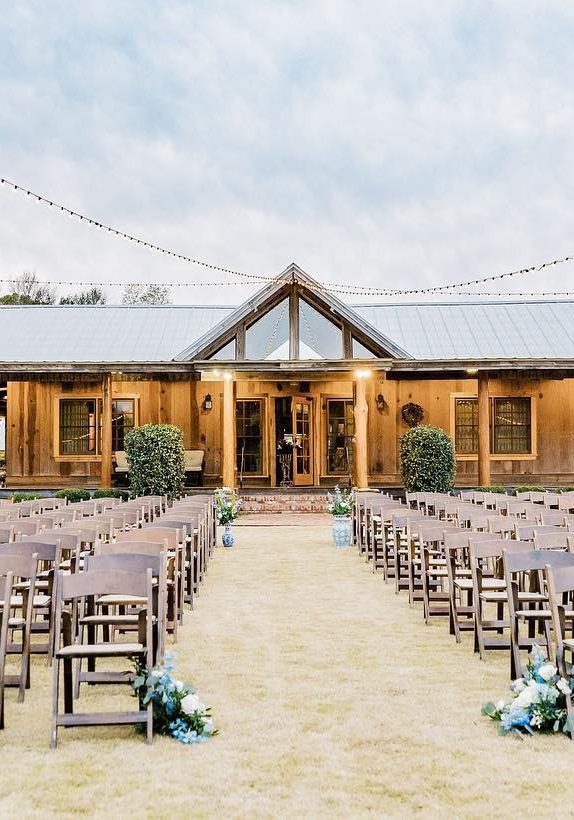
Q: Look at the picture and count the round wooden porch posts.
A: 4